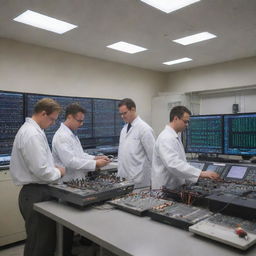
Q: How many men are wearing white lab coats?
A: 4